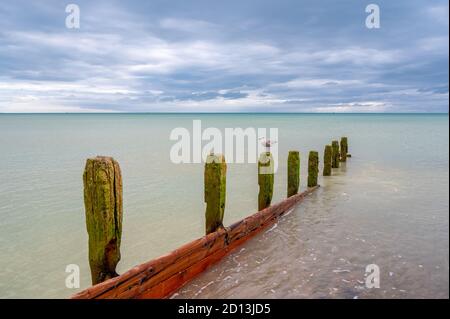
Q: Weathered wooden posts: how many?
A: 8